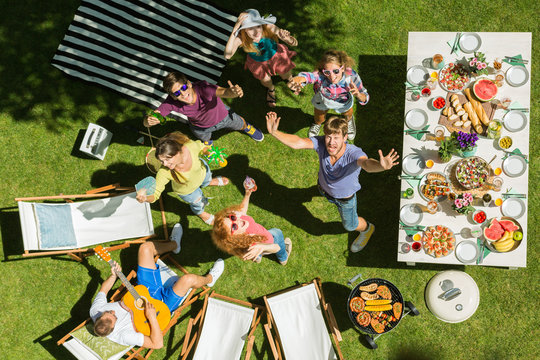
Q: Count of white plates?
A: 10